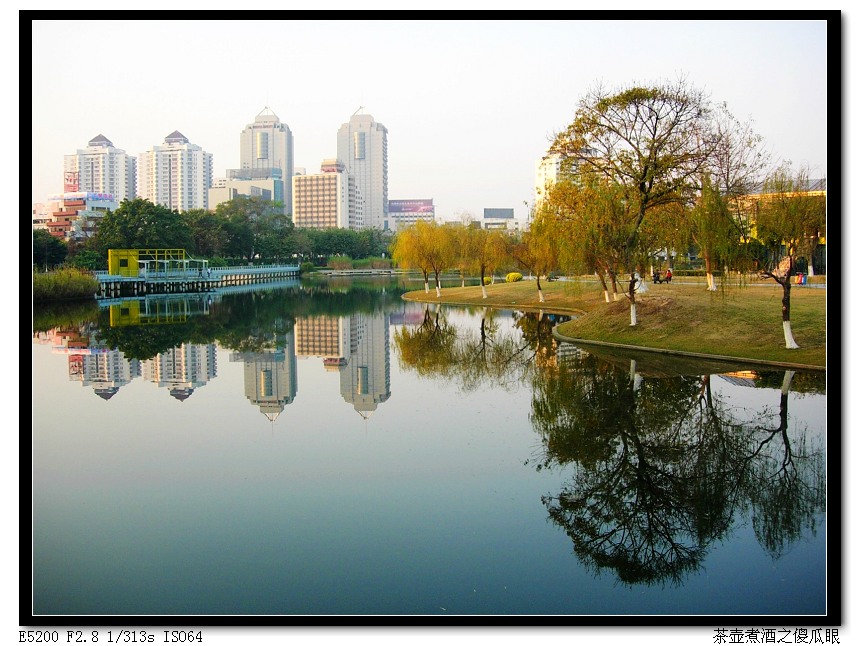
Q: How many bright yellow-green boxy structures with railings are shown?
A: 1